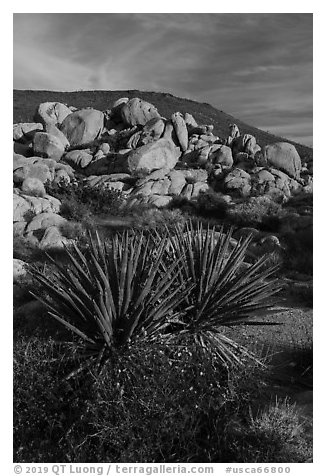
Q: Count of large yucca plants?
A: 2